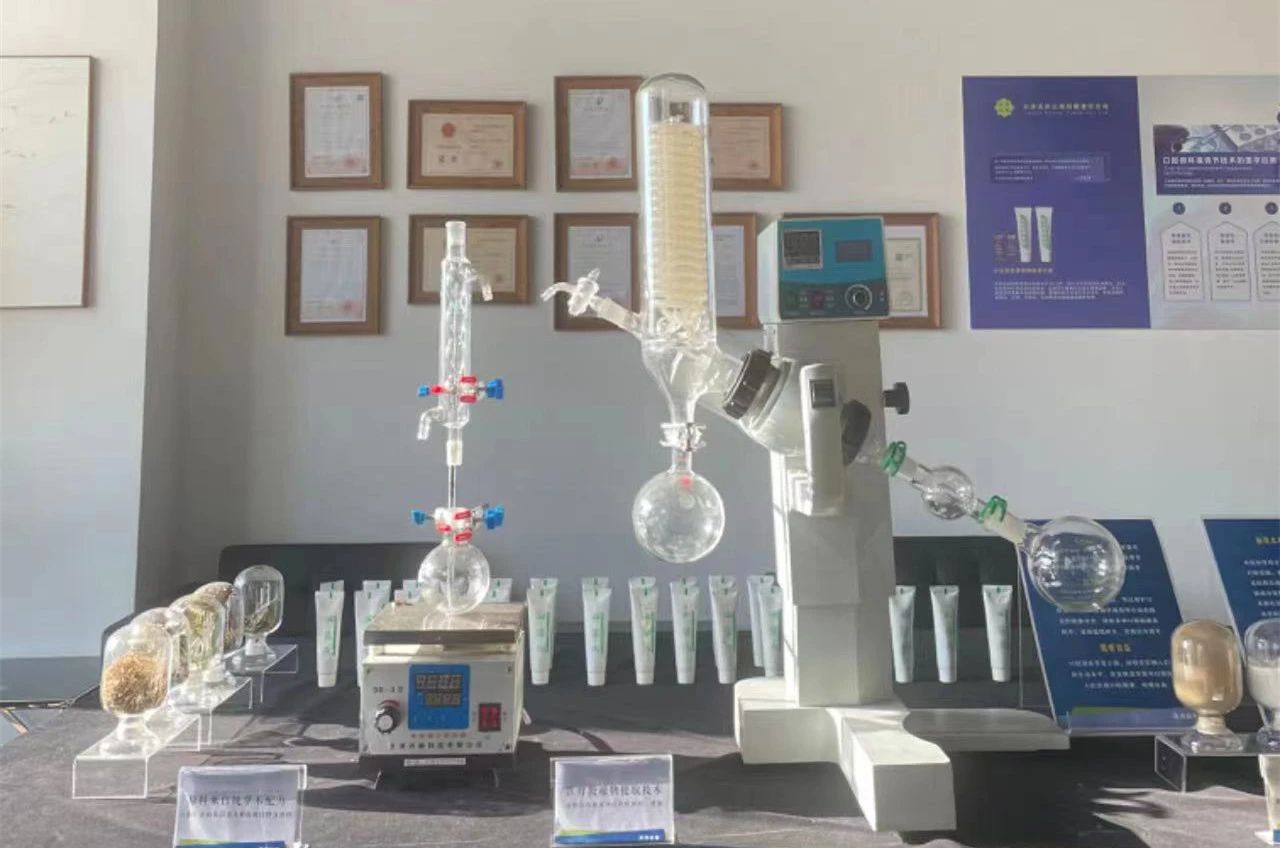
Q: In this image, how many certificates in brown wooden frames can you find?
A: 9